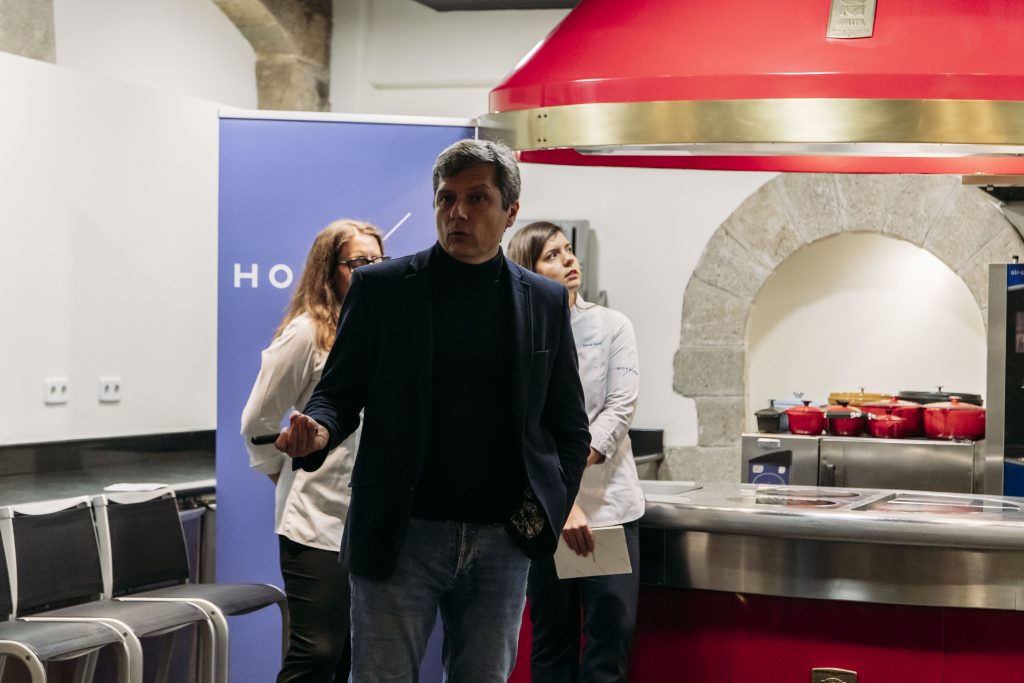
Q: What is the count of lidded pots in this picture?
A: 9